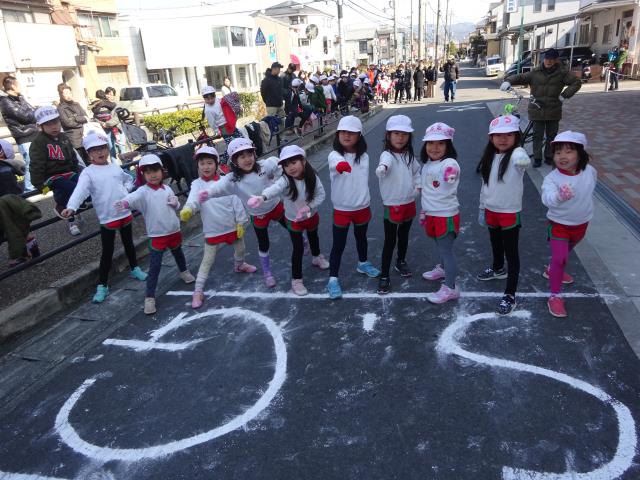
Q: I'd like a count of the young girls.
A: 10